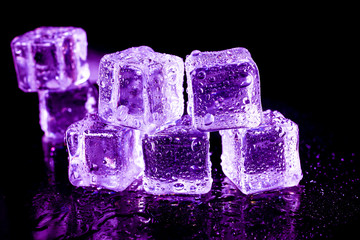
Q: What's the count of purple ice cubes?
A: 7